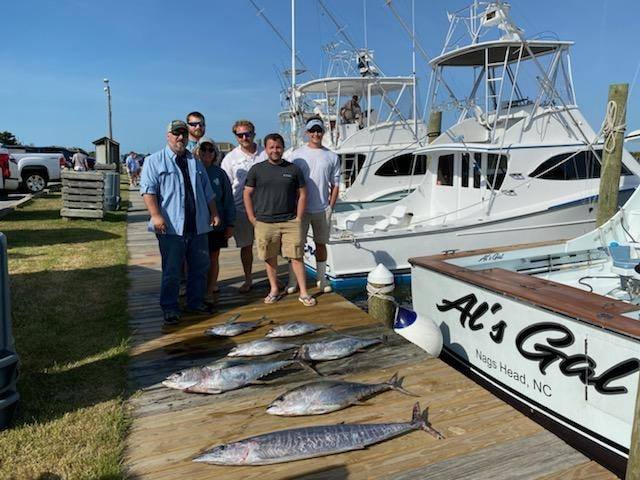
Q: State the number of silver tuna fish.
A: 6